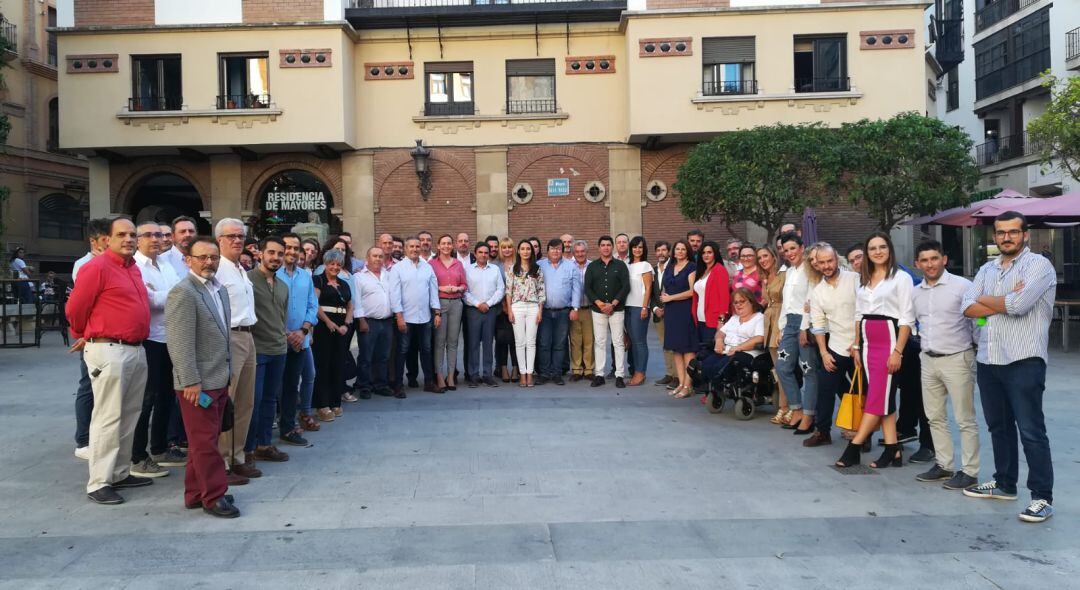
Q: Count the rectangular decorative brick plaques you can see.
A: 6